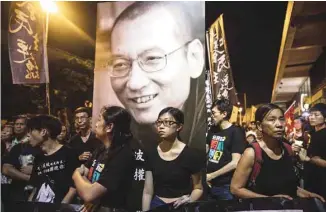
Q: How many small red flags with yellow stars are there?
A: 1